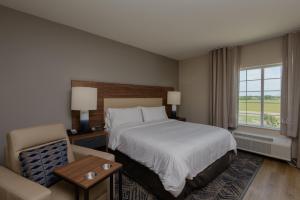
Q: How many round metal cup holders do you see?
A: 2